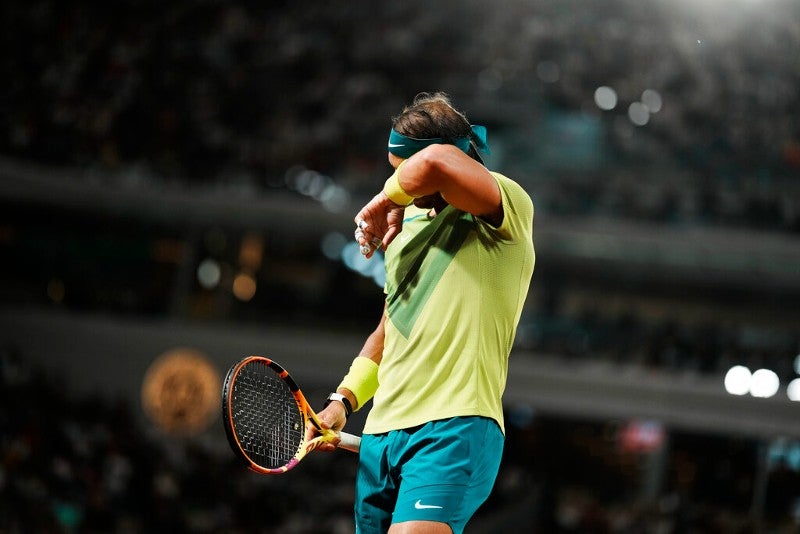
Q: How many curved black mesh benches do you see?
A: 0